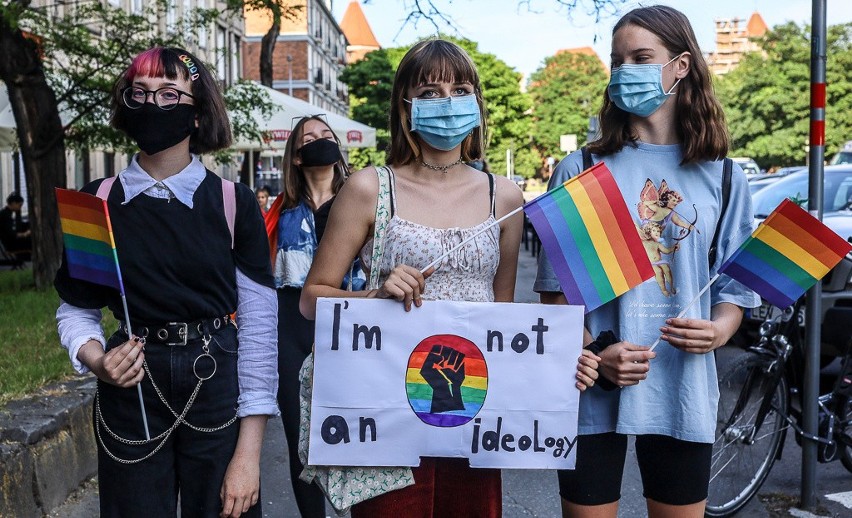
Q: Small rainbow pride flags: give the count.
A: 3